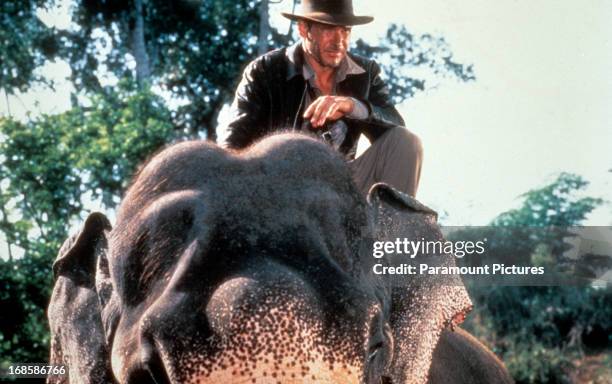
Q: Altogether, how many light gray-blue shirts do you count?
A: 1